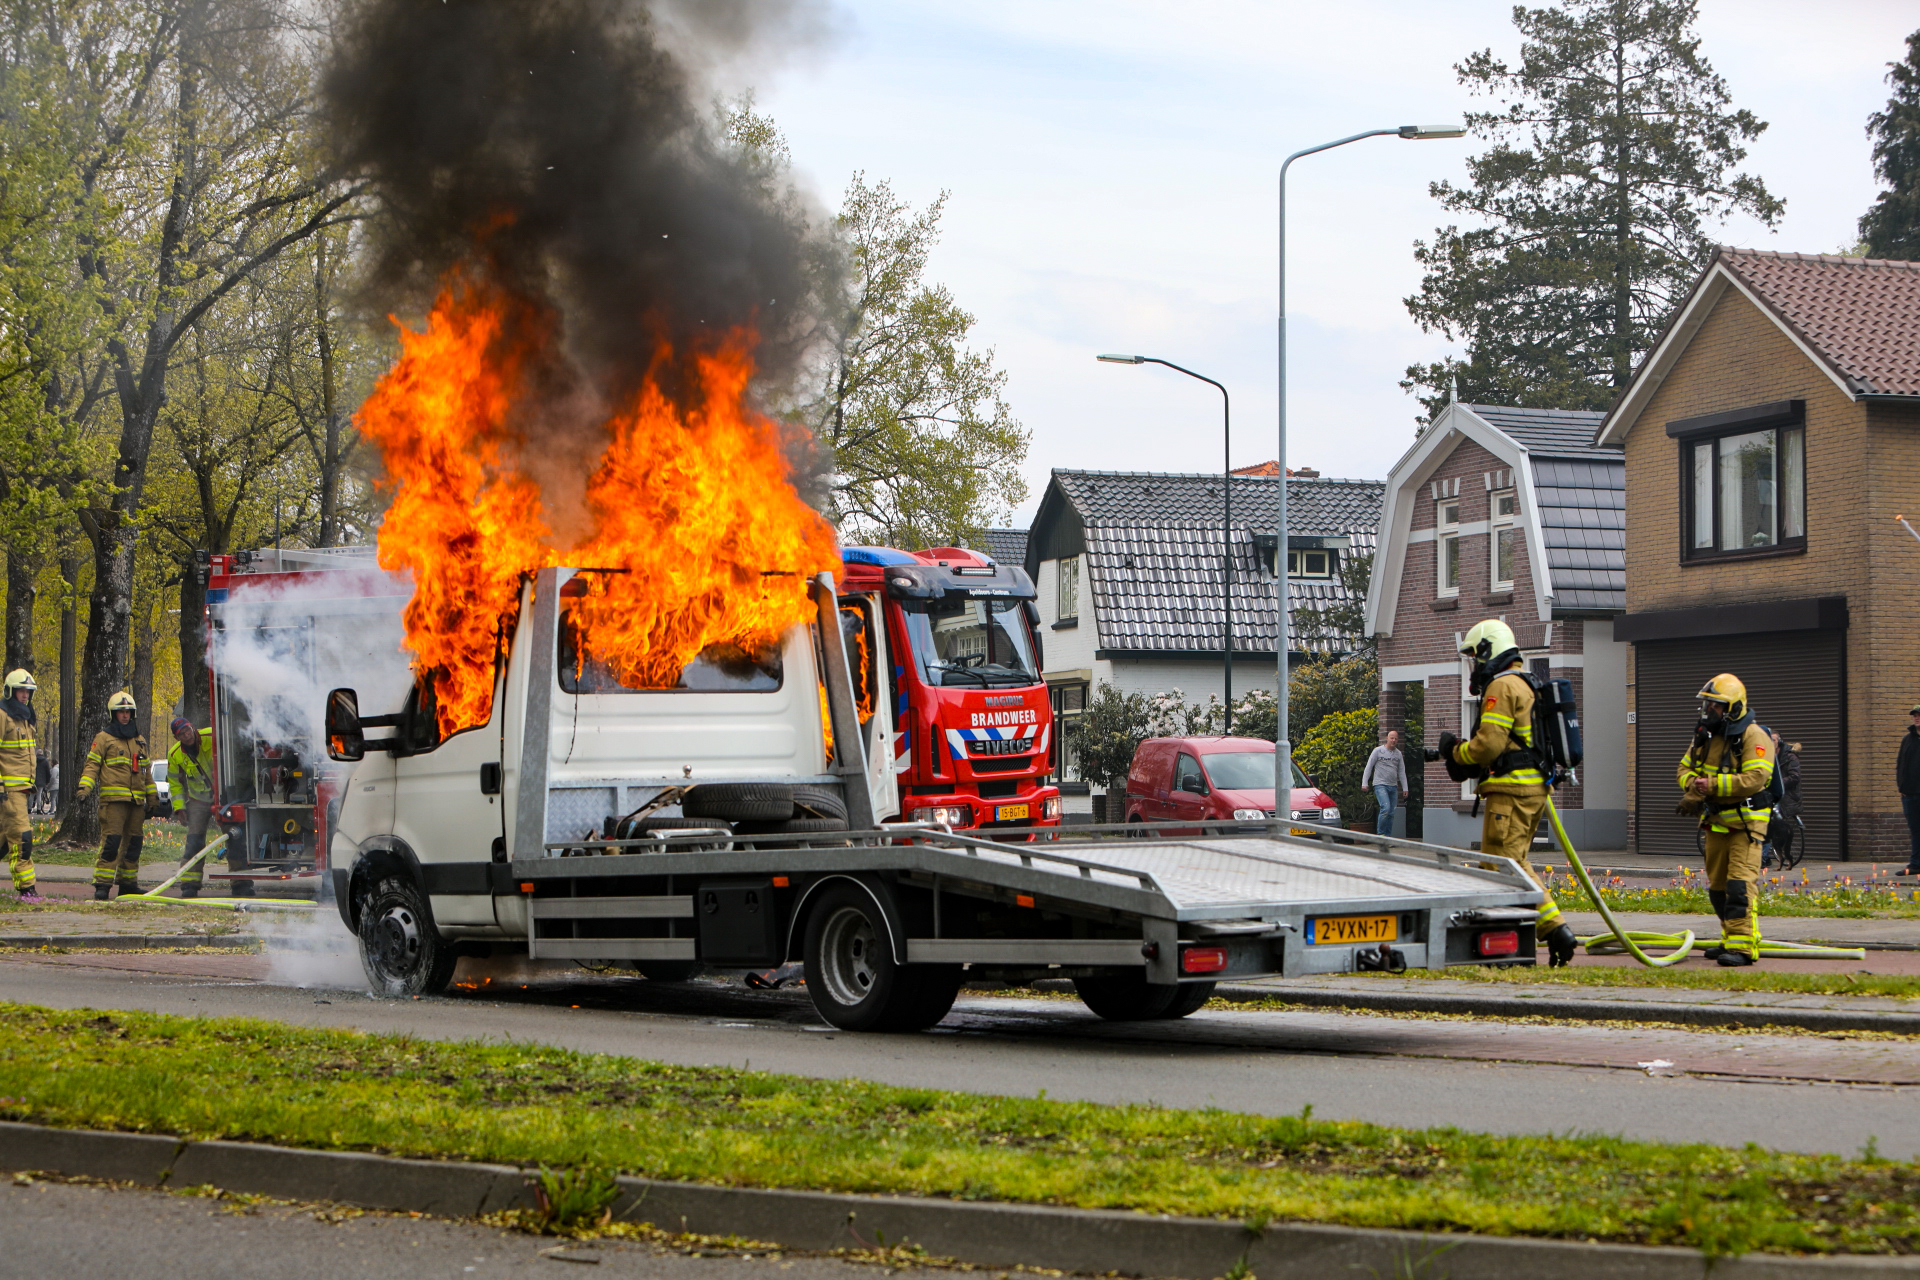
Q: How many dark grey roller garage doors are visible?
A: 1